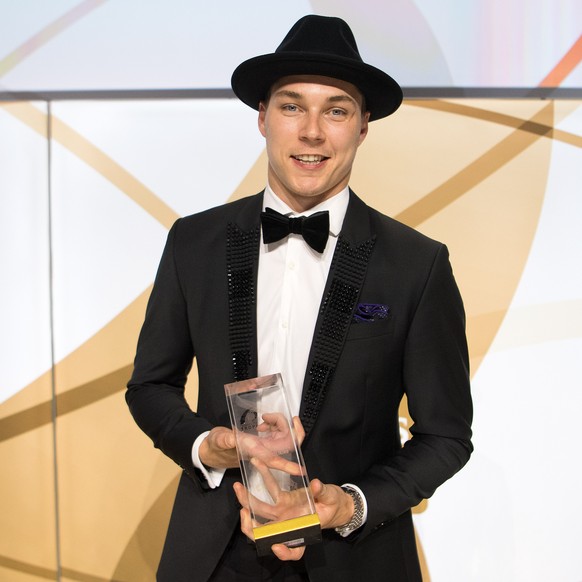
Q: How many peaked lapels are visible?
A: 2